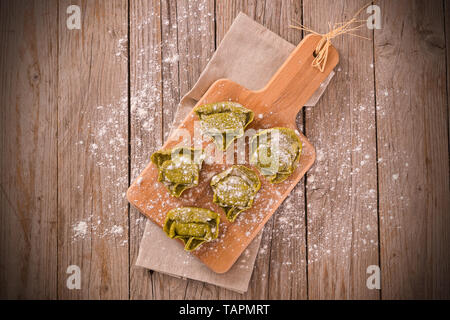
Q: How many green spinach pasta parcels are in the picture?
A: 5